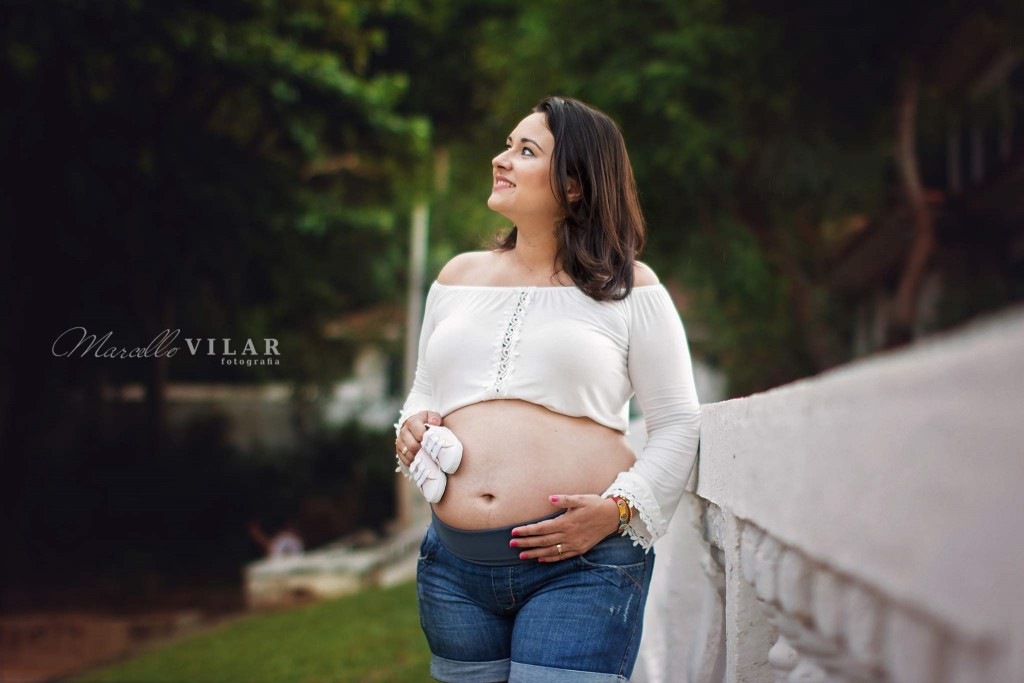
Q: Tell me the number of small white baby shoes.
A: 2